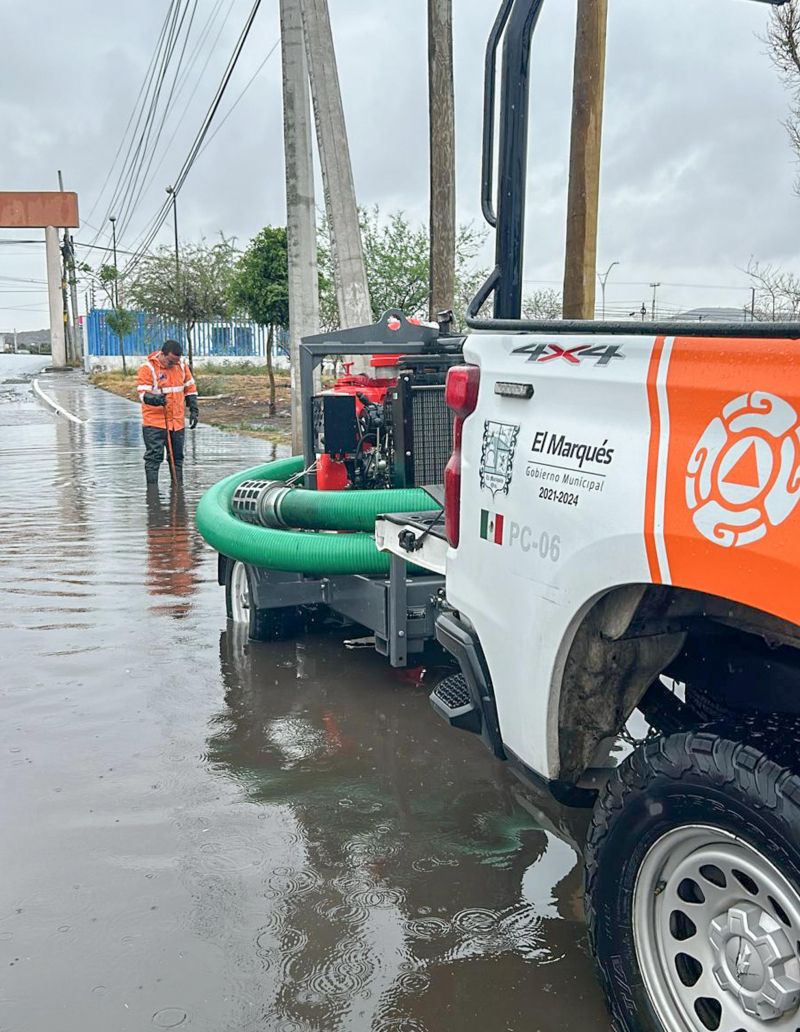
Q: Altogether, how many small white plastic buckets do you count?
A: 0